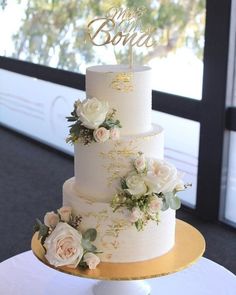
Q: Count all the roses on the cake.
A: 12